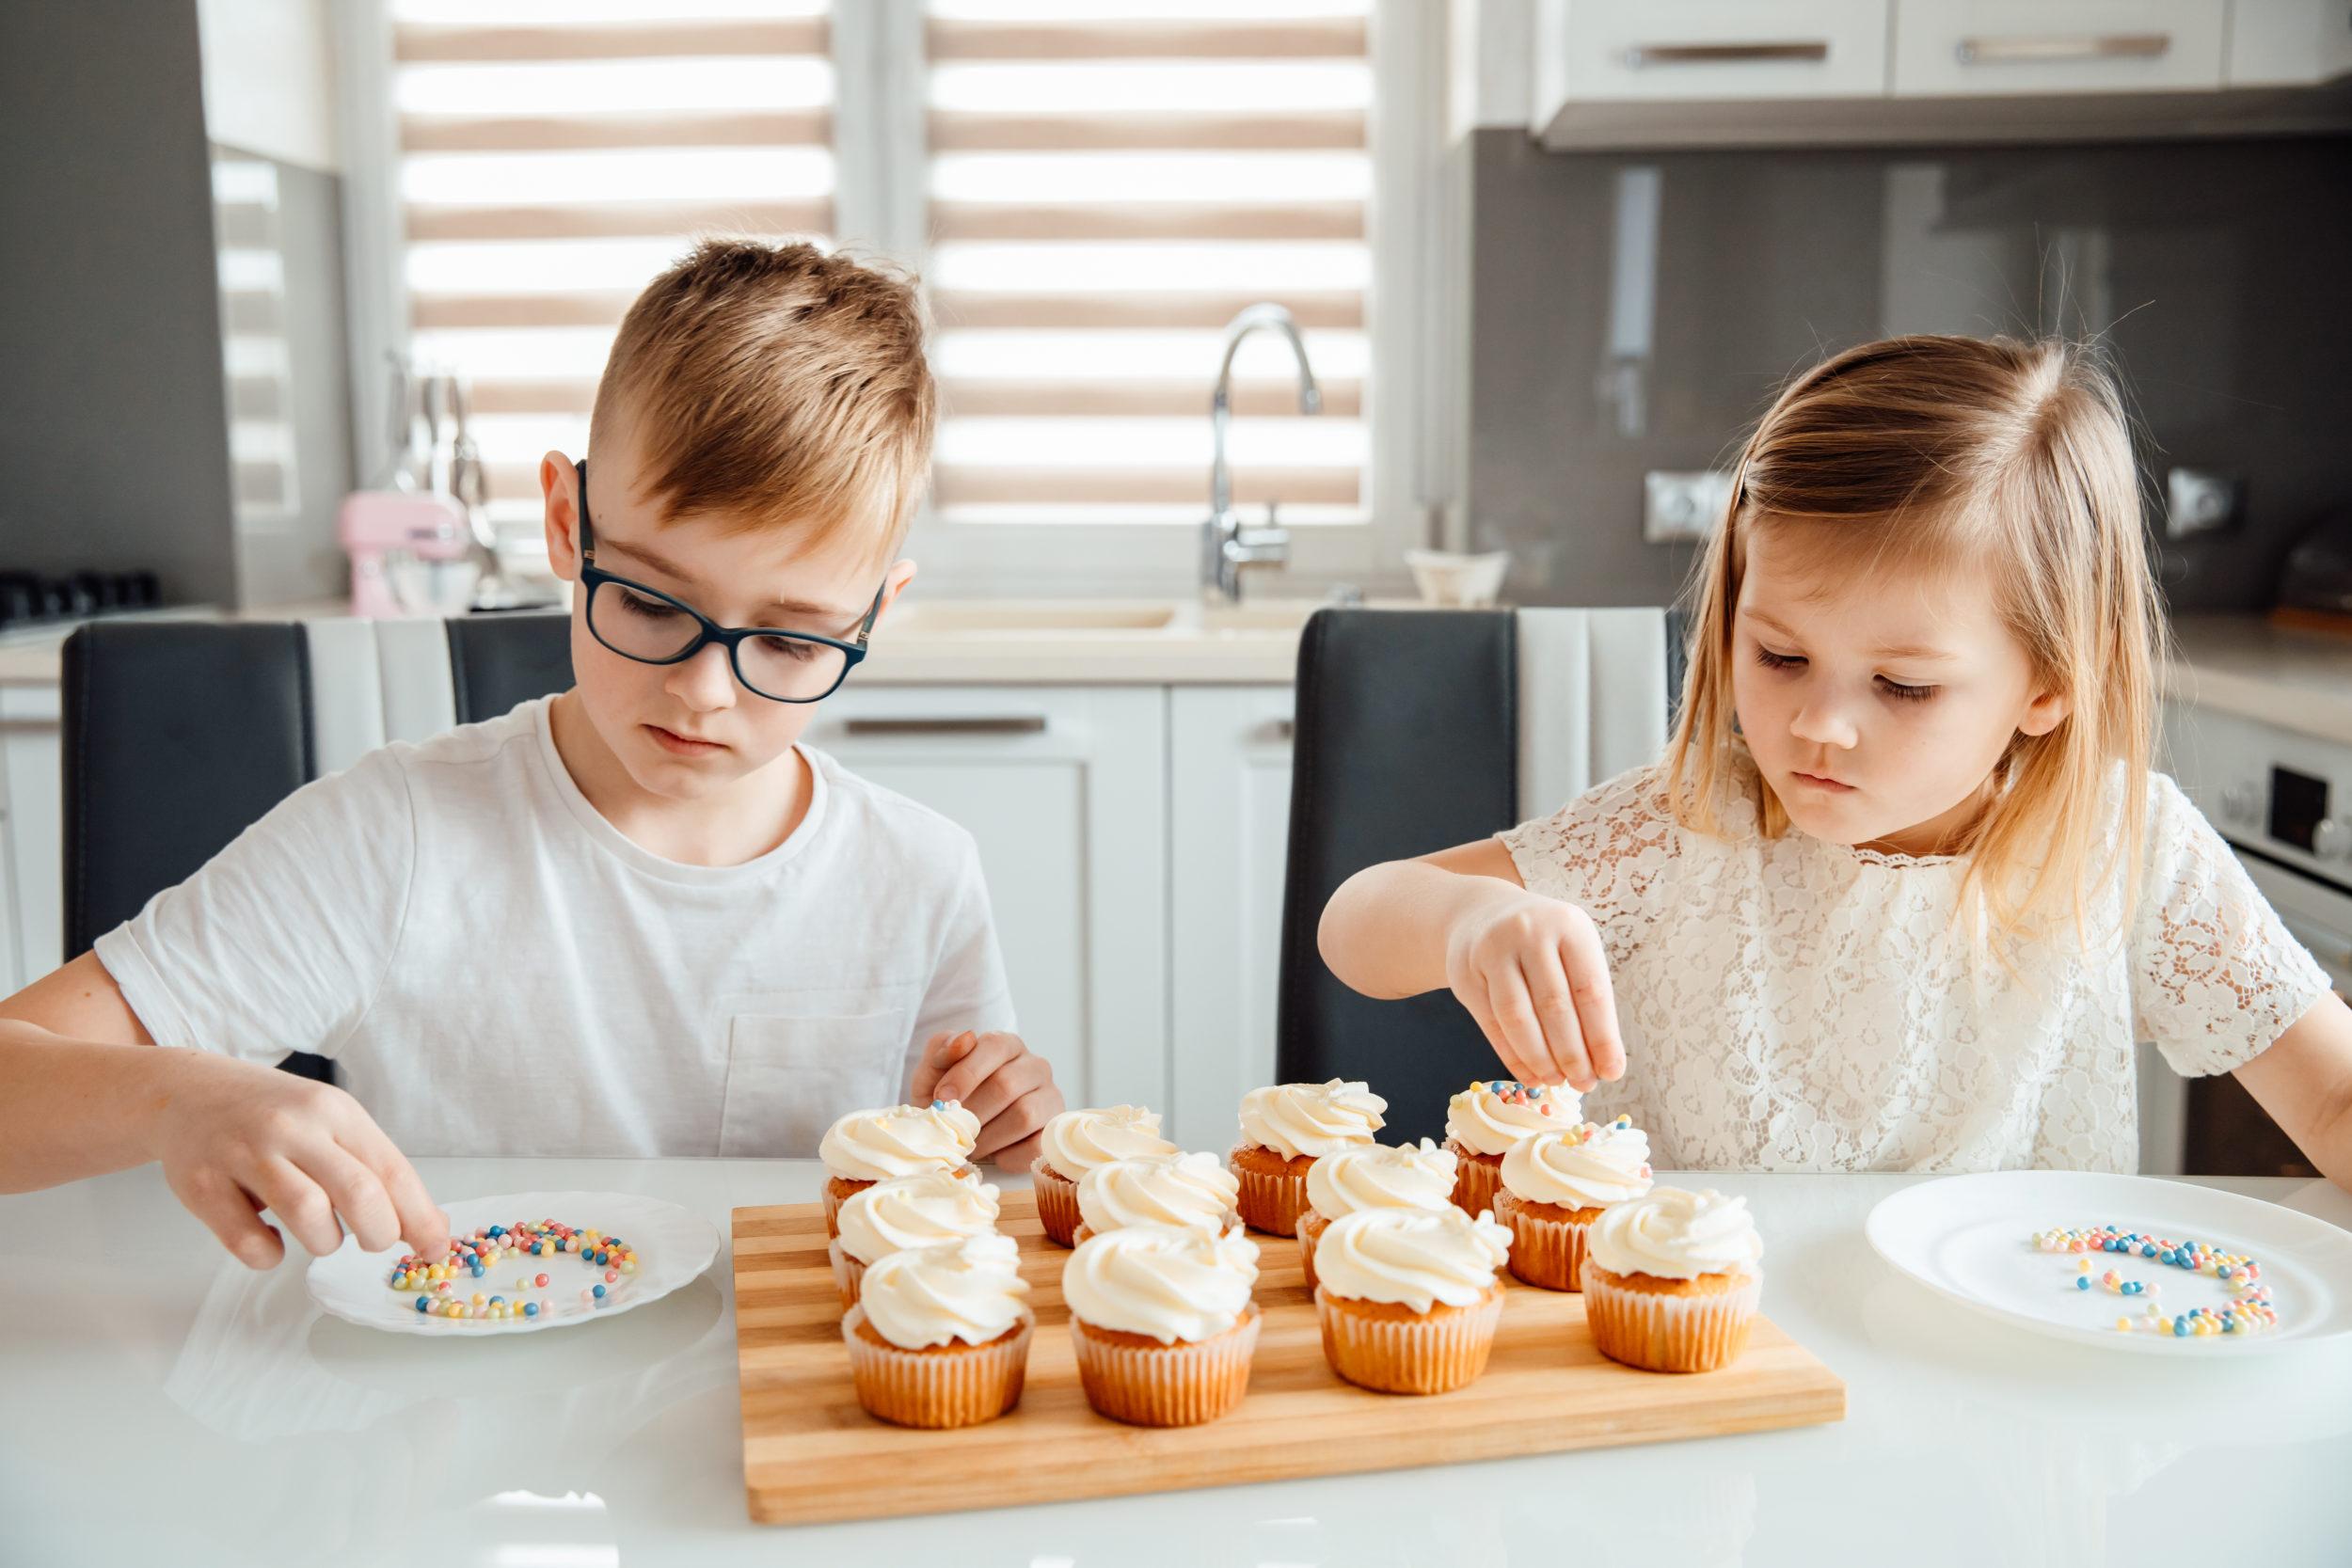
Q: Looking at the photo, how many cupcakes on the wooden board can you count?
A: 12